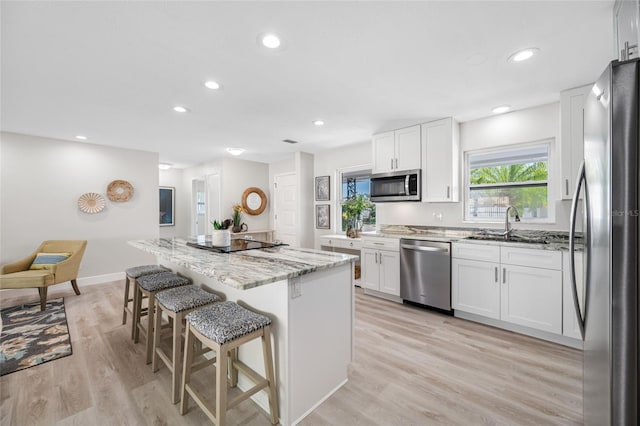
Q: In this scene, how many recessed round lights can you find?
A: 7